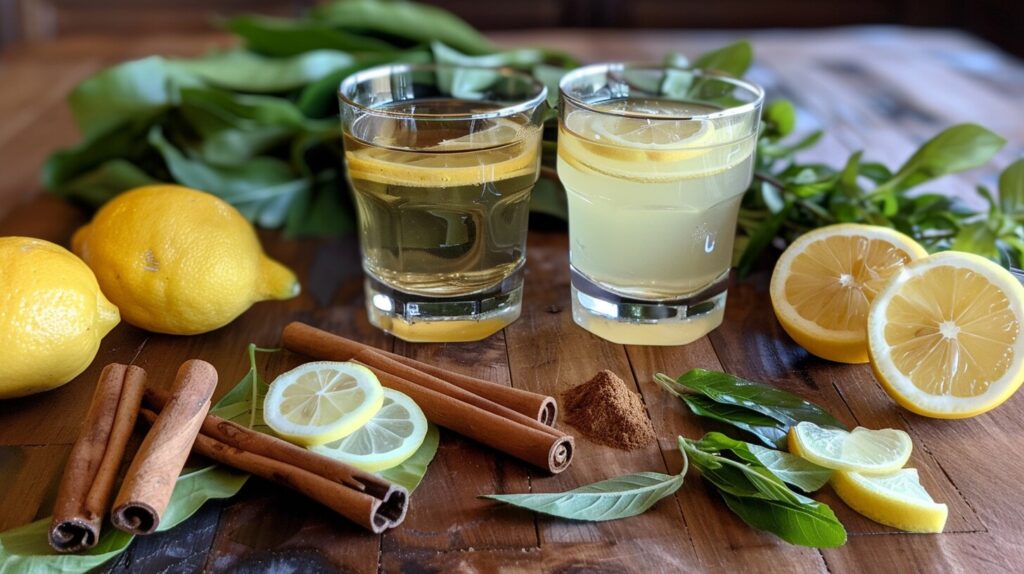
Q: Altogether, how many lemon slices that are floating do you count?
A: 2